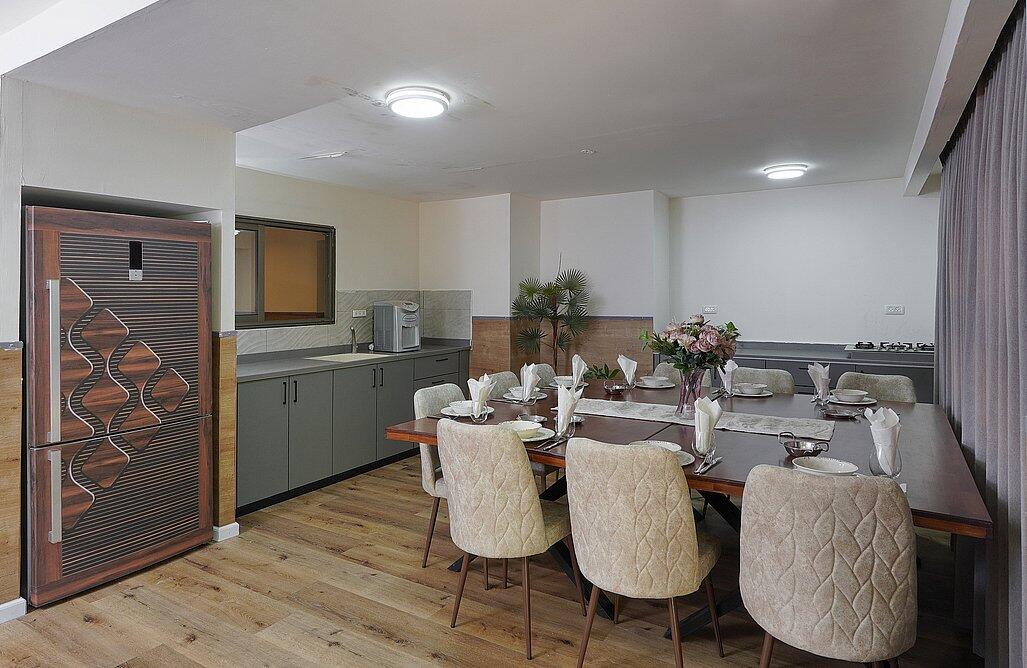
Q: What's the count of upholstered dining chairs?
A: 9